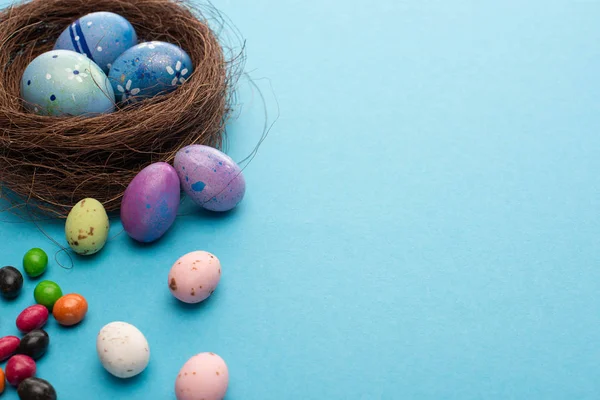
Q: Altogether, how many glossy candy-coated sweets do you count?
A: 10